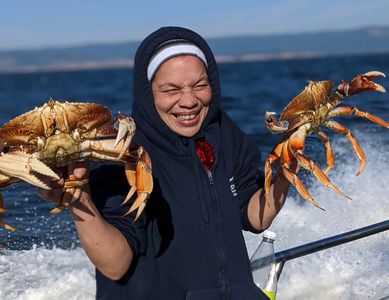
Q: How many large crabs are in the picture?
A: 2